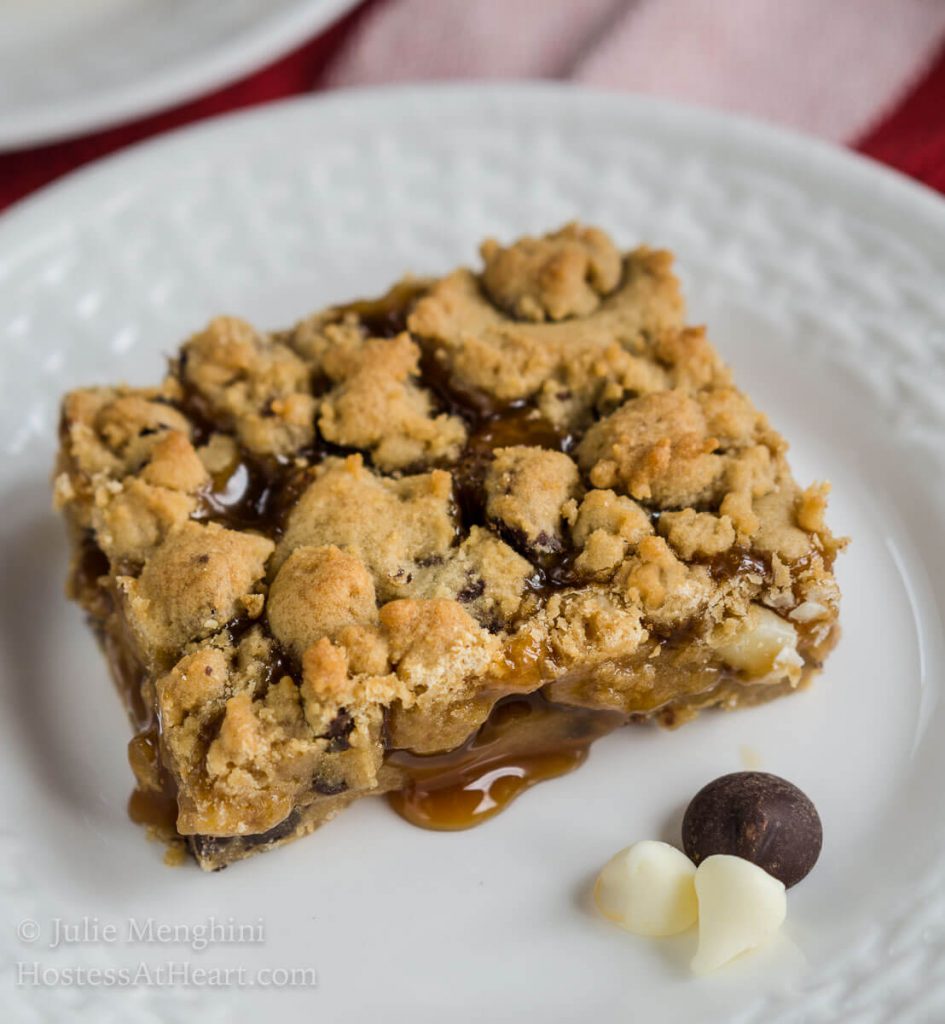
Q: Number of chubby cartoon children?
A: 0